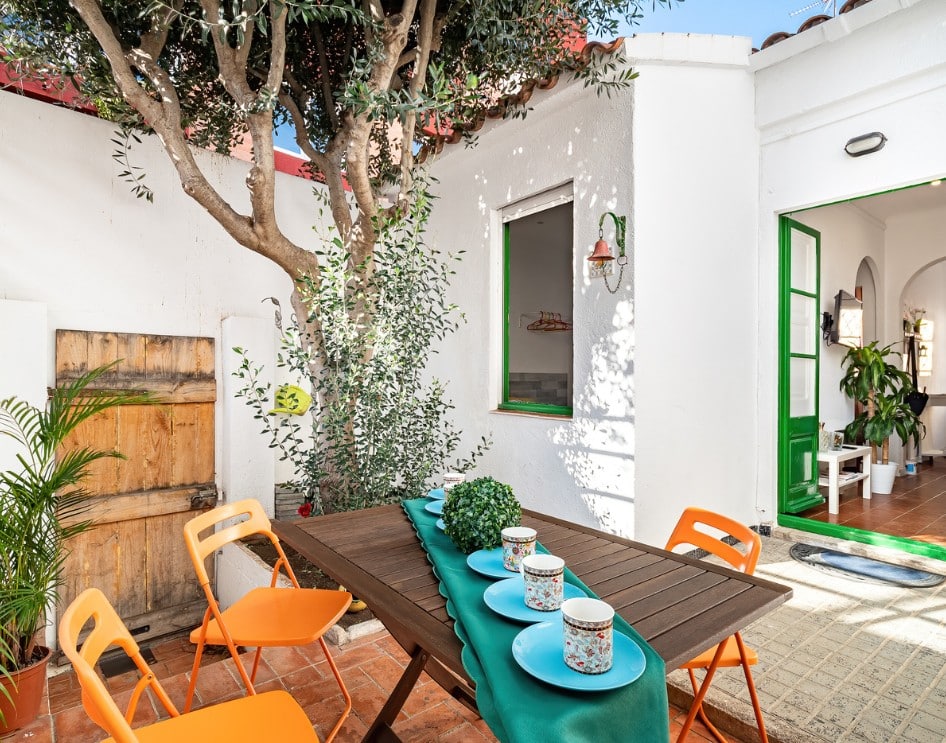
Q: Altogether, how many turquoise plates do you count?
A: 6